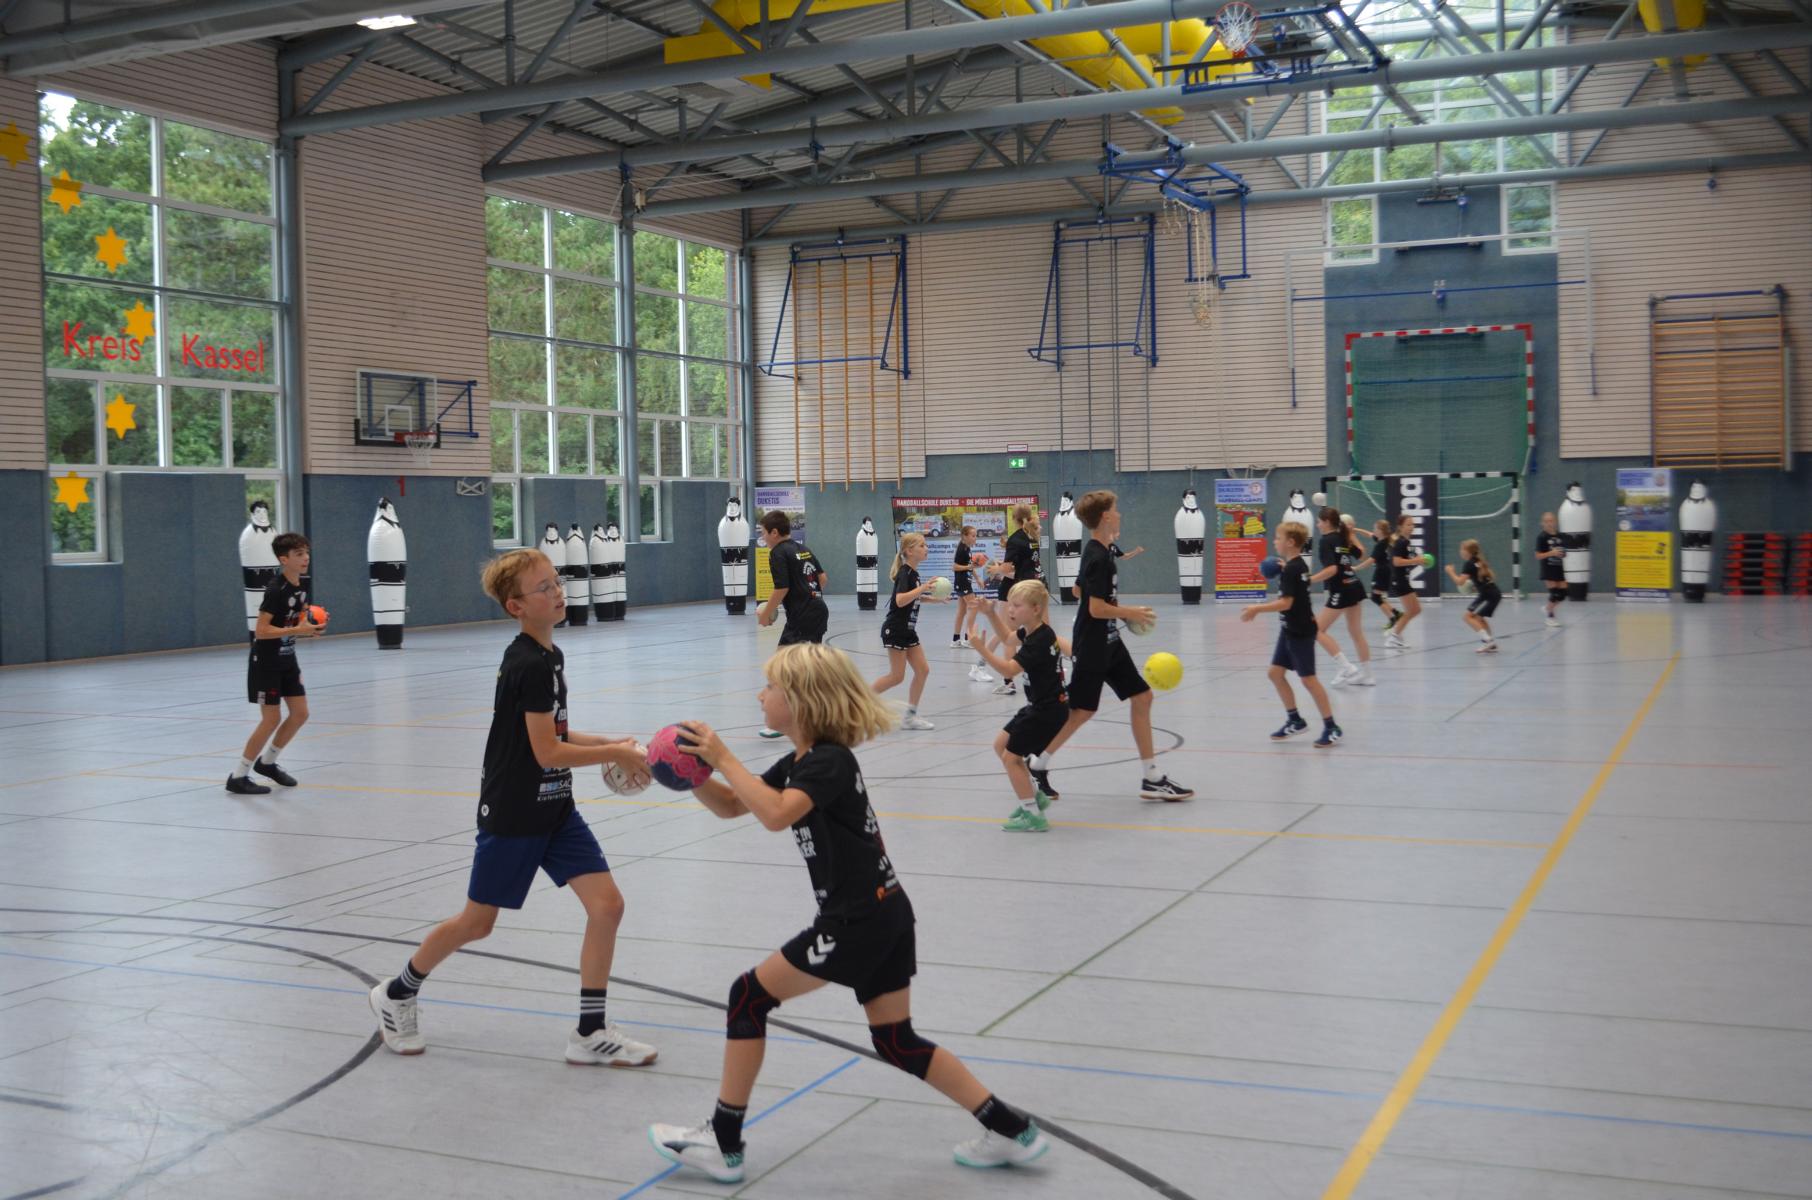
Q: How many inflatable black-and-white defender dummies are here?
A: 13